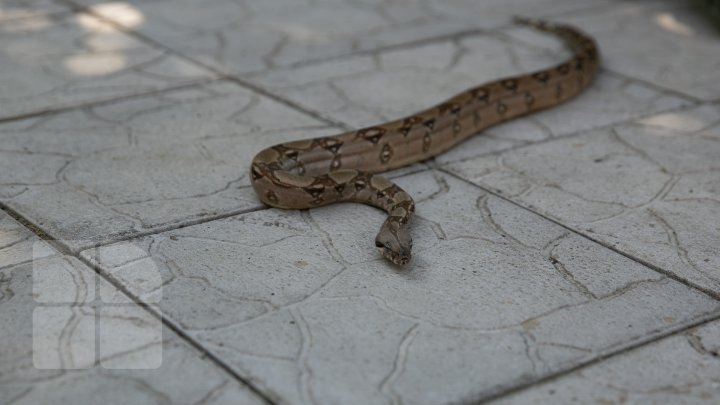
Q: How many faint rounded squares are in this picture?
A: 4